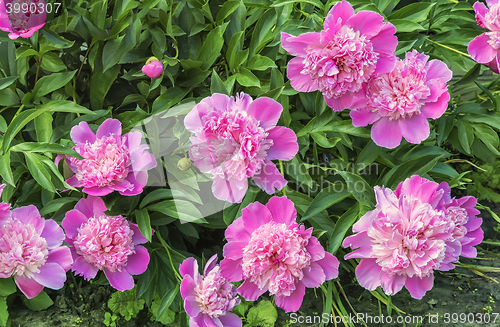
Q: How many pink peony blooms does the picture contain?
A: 12